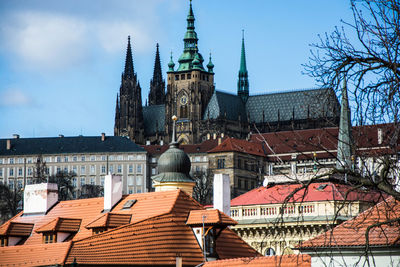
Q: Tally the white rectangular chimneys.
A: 3